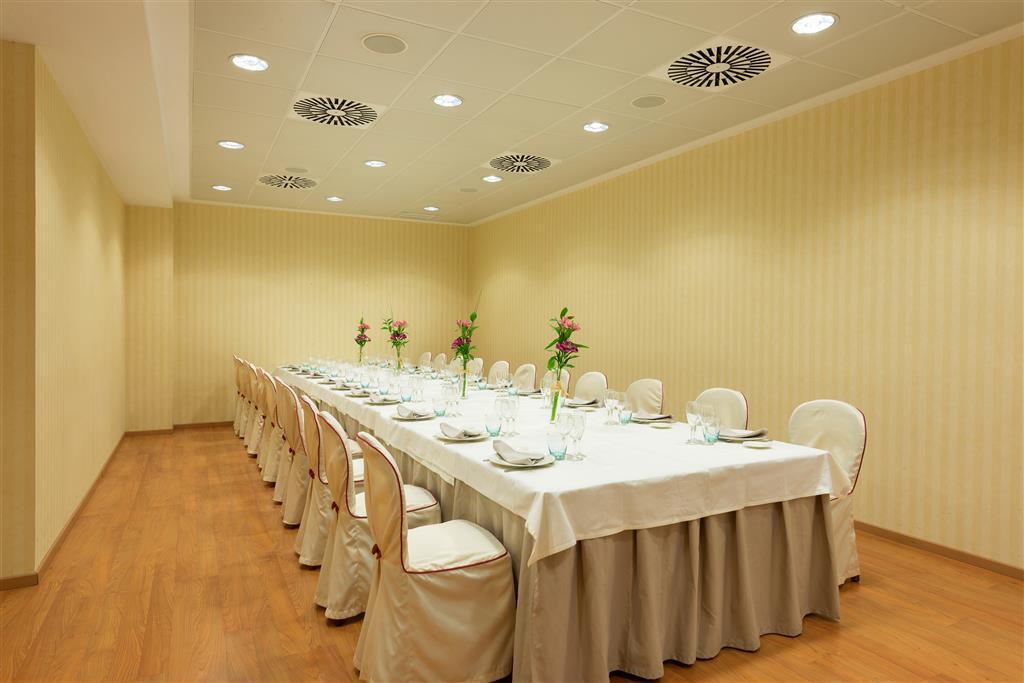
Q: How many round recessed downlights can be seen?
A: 10